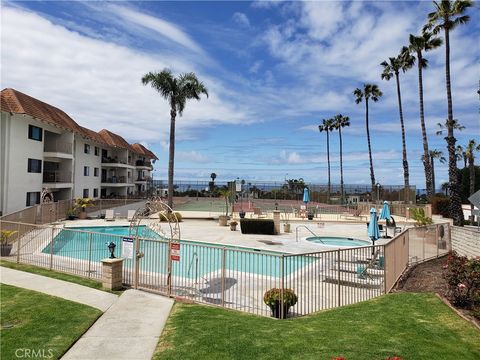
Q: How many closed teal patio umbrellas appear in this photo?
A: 3